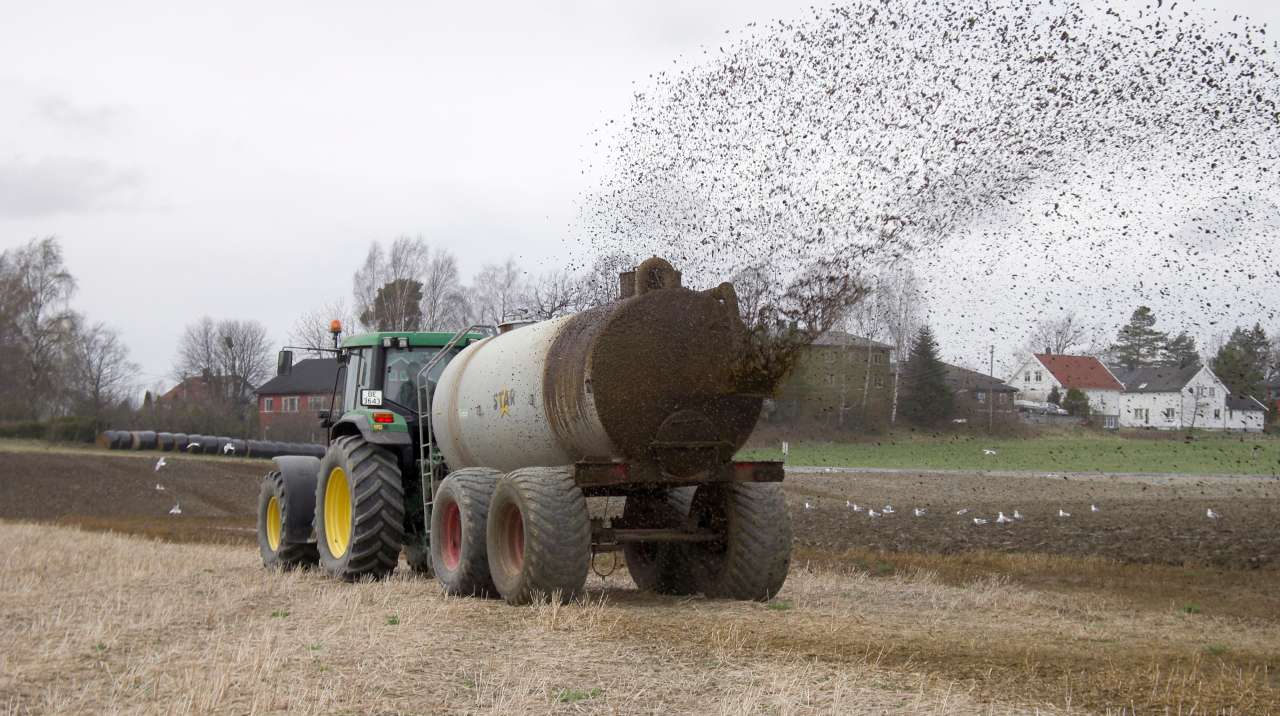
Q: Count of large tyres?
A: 6